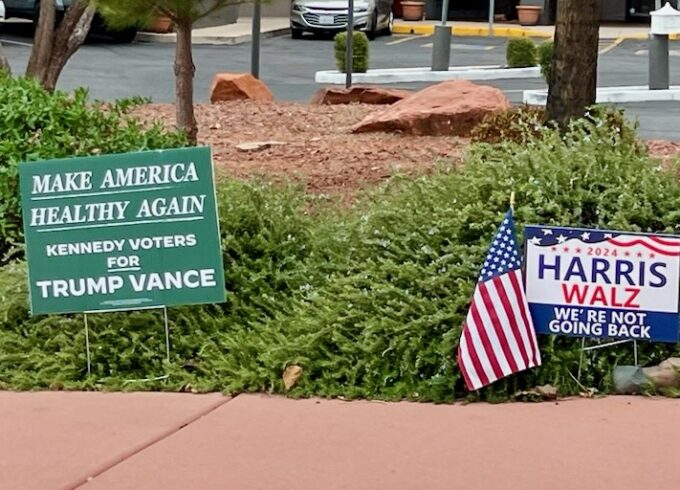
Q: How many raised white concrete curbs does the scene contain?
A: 2